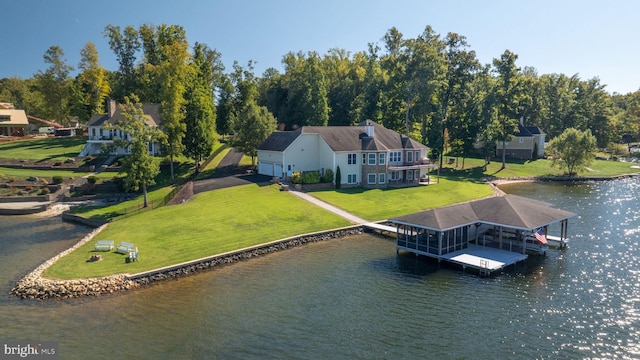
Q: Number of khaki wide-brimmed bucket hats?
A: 0